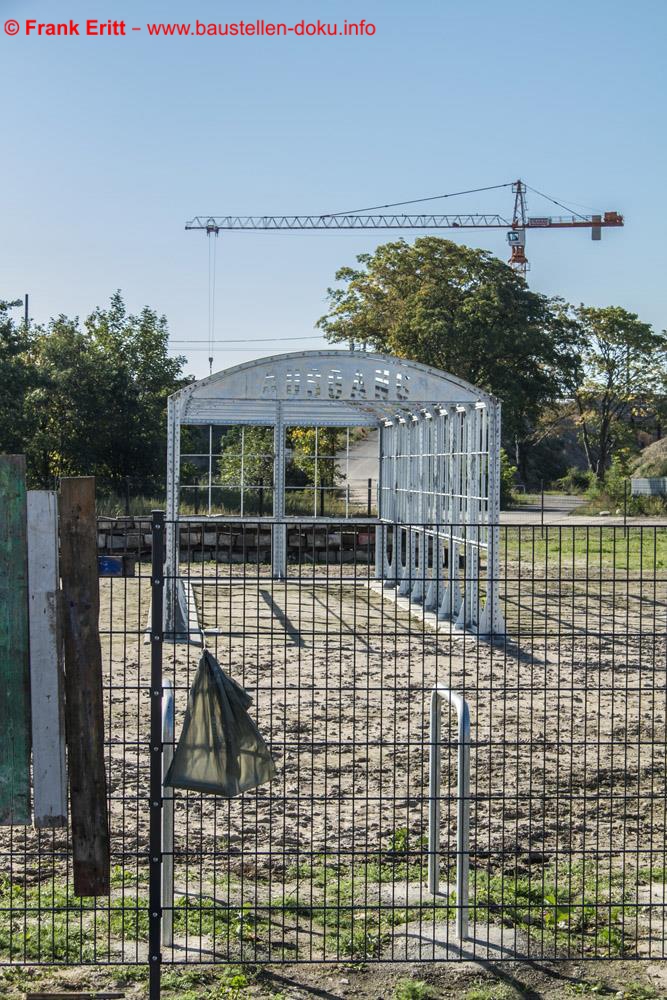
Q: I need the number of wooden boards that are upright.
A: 3